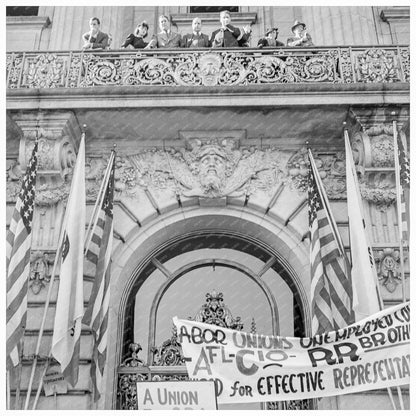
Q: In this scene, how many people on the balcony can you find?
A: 7